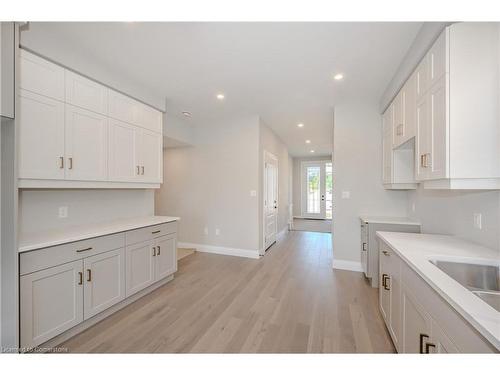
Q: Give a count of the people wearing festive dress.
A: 0